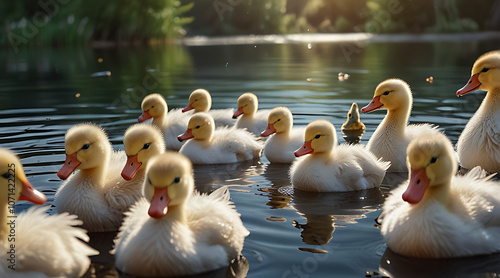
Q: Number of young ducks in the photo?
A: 13